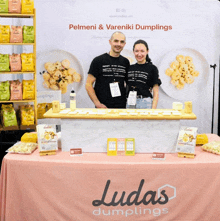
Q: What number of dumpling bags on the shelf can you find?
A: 14